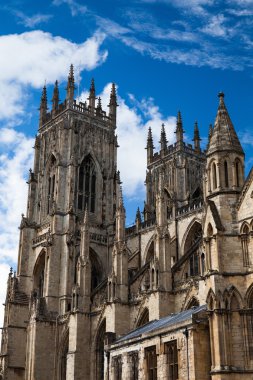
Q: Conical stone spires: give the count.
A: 1